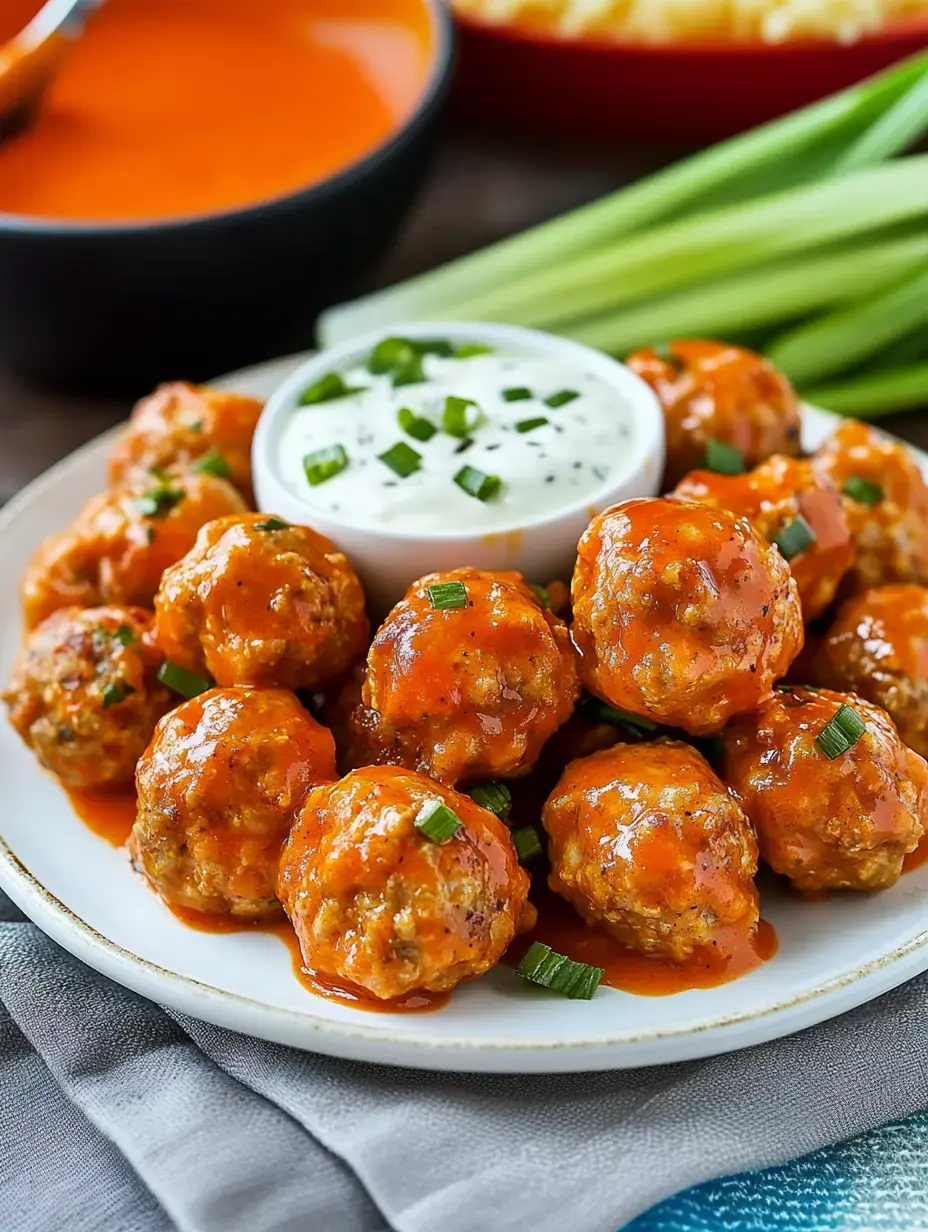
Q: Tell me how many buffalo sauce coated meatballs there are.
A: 14